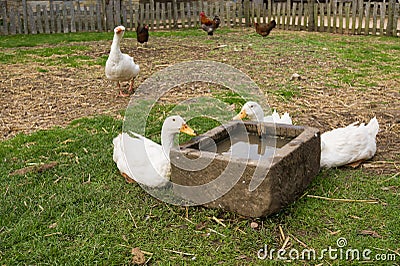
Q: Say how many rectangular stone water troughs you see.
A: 1